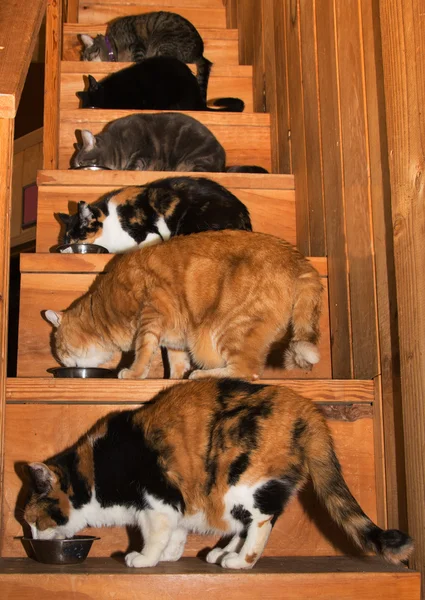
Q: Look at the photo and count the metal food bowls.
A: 4